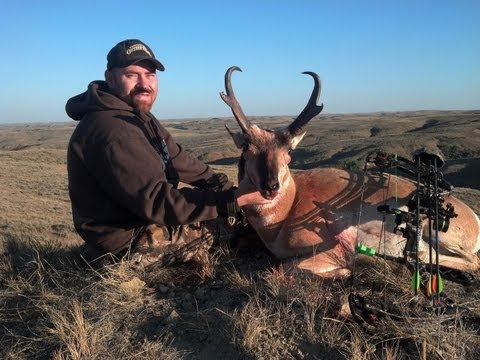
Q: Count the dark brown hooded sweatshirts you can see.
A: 1